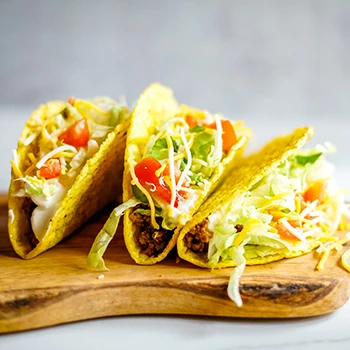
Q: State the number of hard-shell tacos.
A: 3